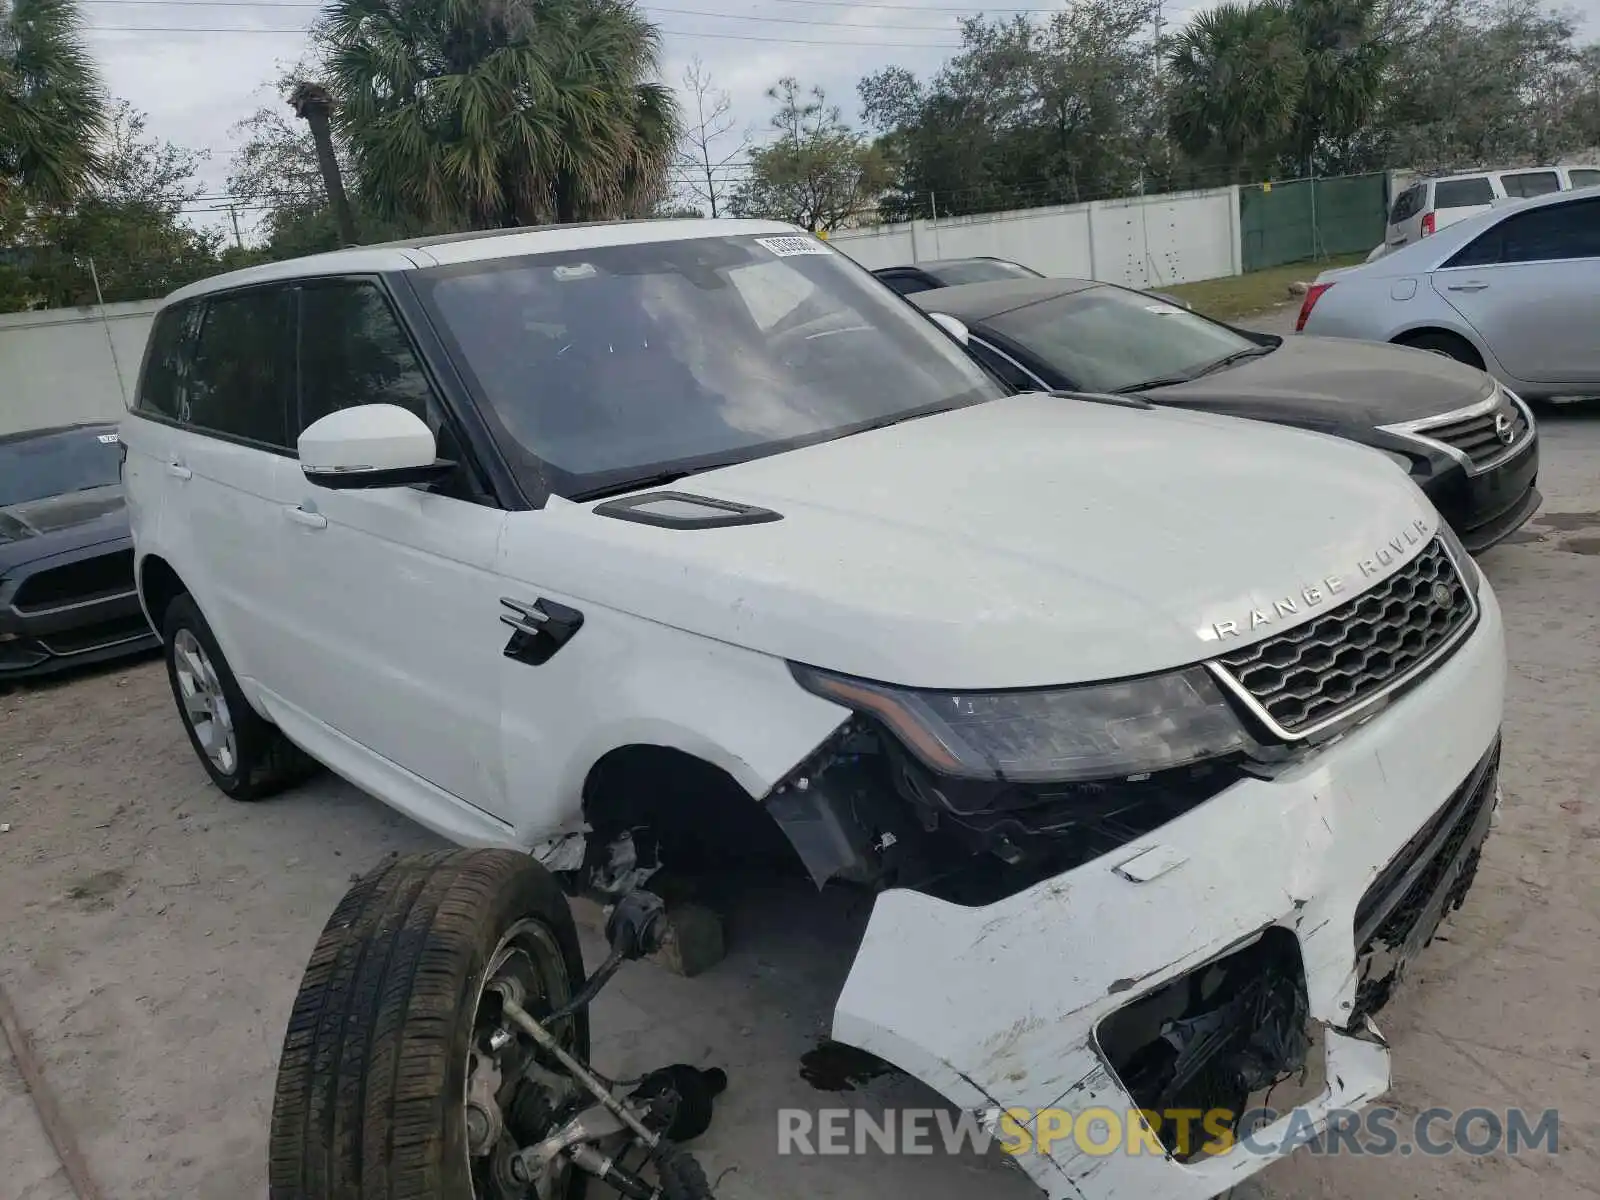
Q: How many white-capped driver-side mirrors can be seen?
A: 1